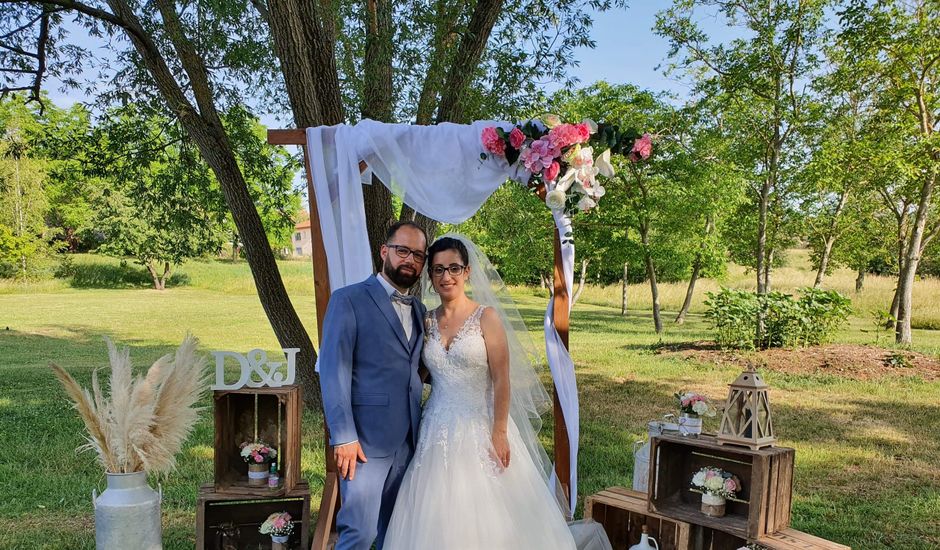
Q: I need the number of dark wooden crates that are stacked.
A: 5